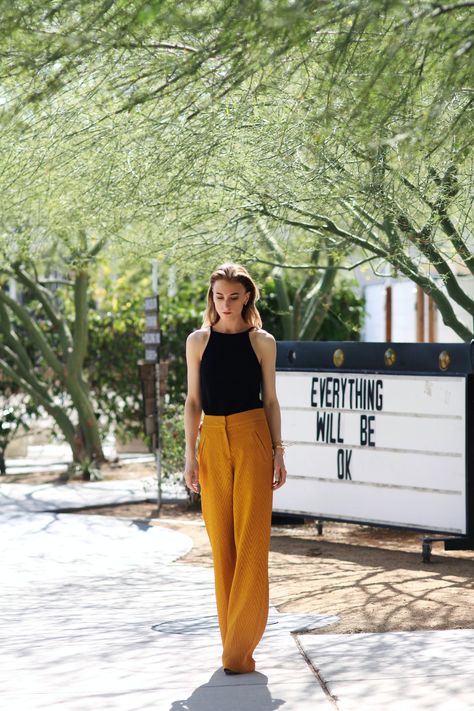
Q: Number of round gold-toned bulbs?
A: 3